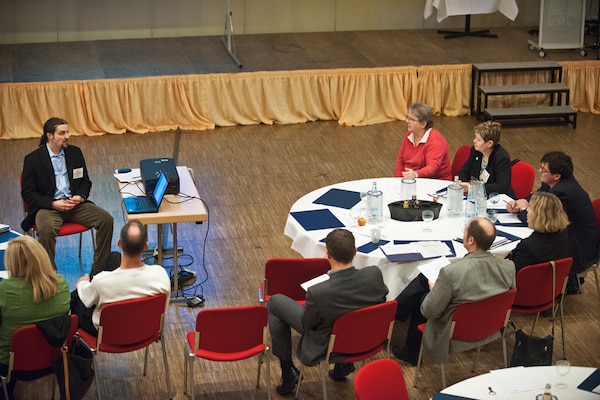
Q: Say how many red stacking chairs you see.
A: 12